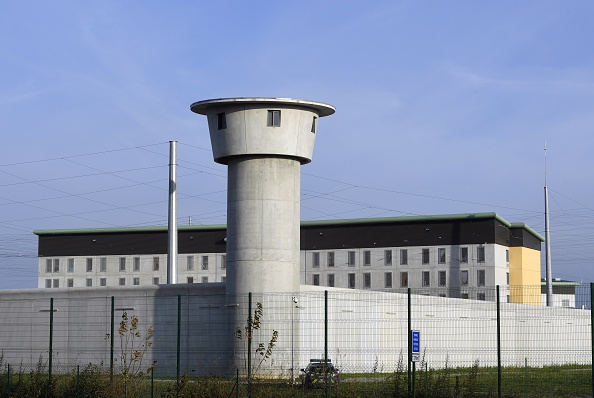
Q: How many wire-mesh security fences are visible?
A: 1